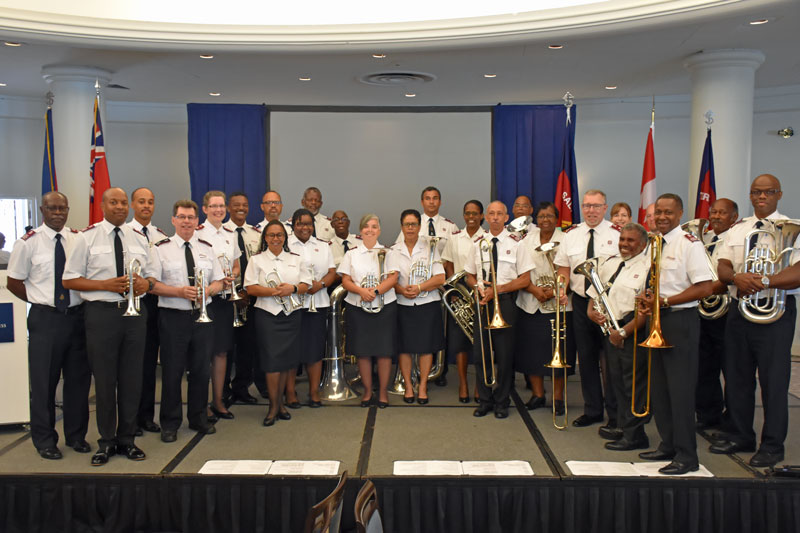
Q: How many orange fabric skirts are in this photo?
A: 0